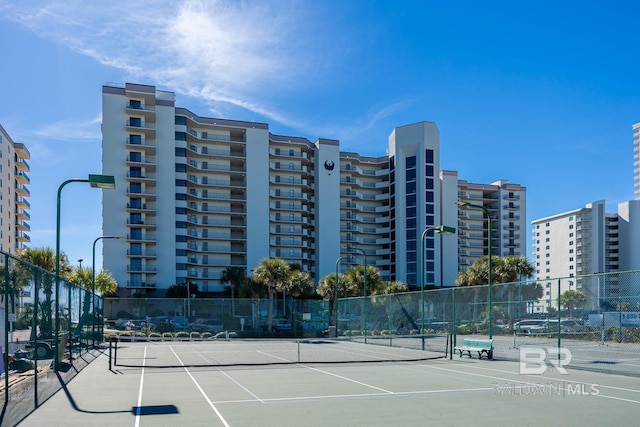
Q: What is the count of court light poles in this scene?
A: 6